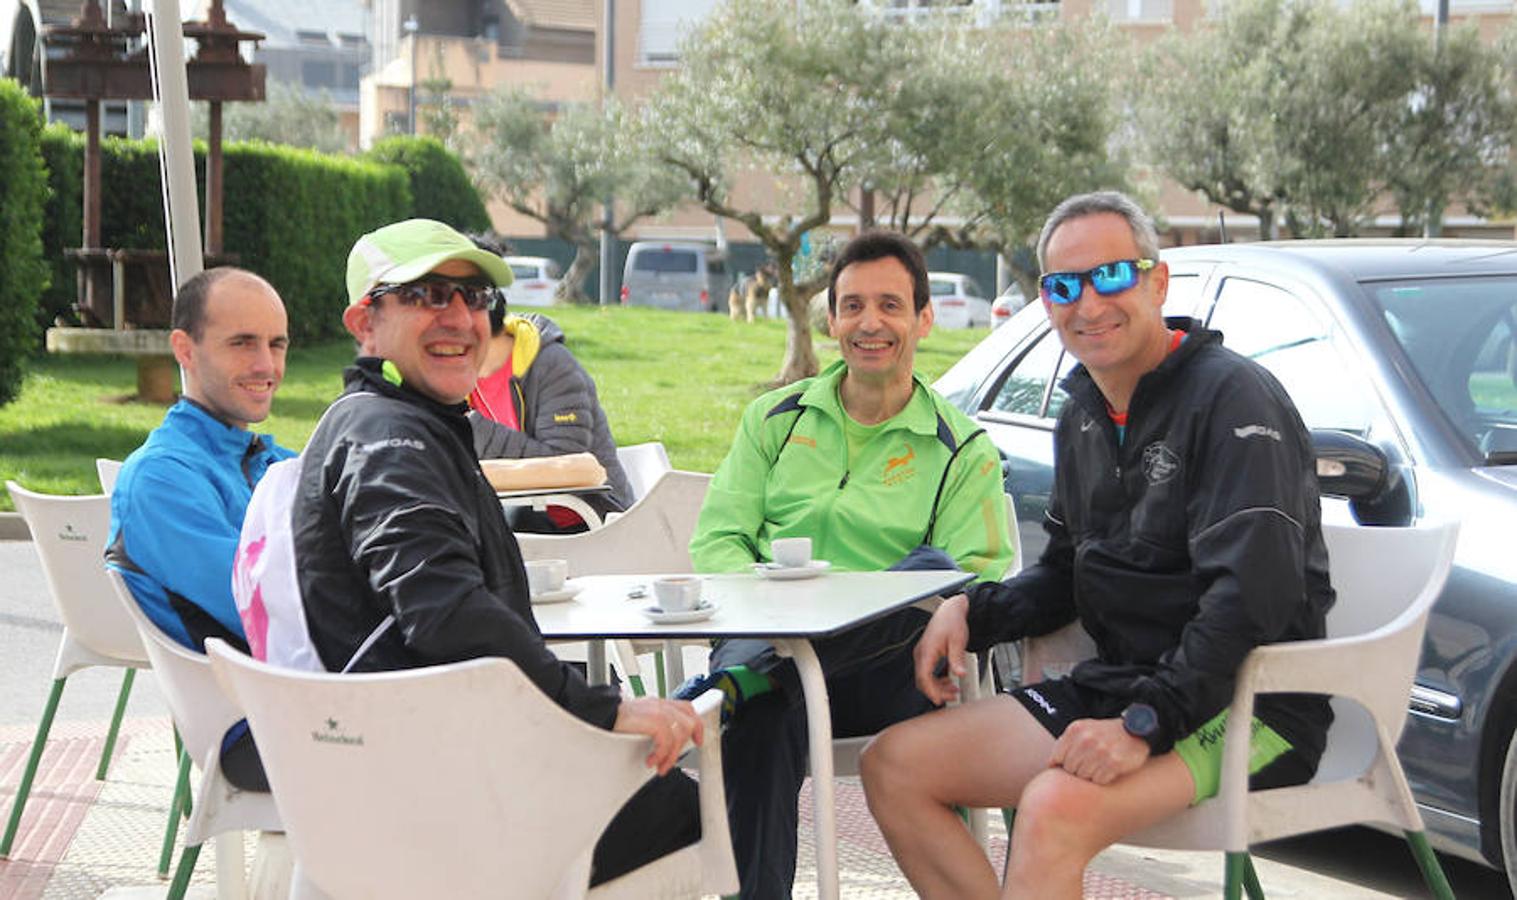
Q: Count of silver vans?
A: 1